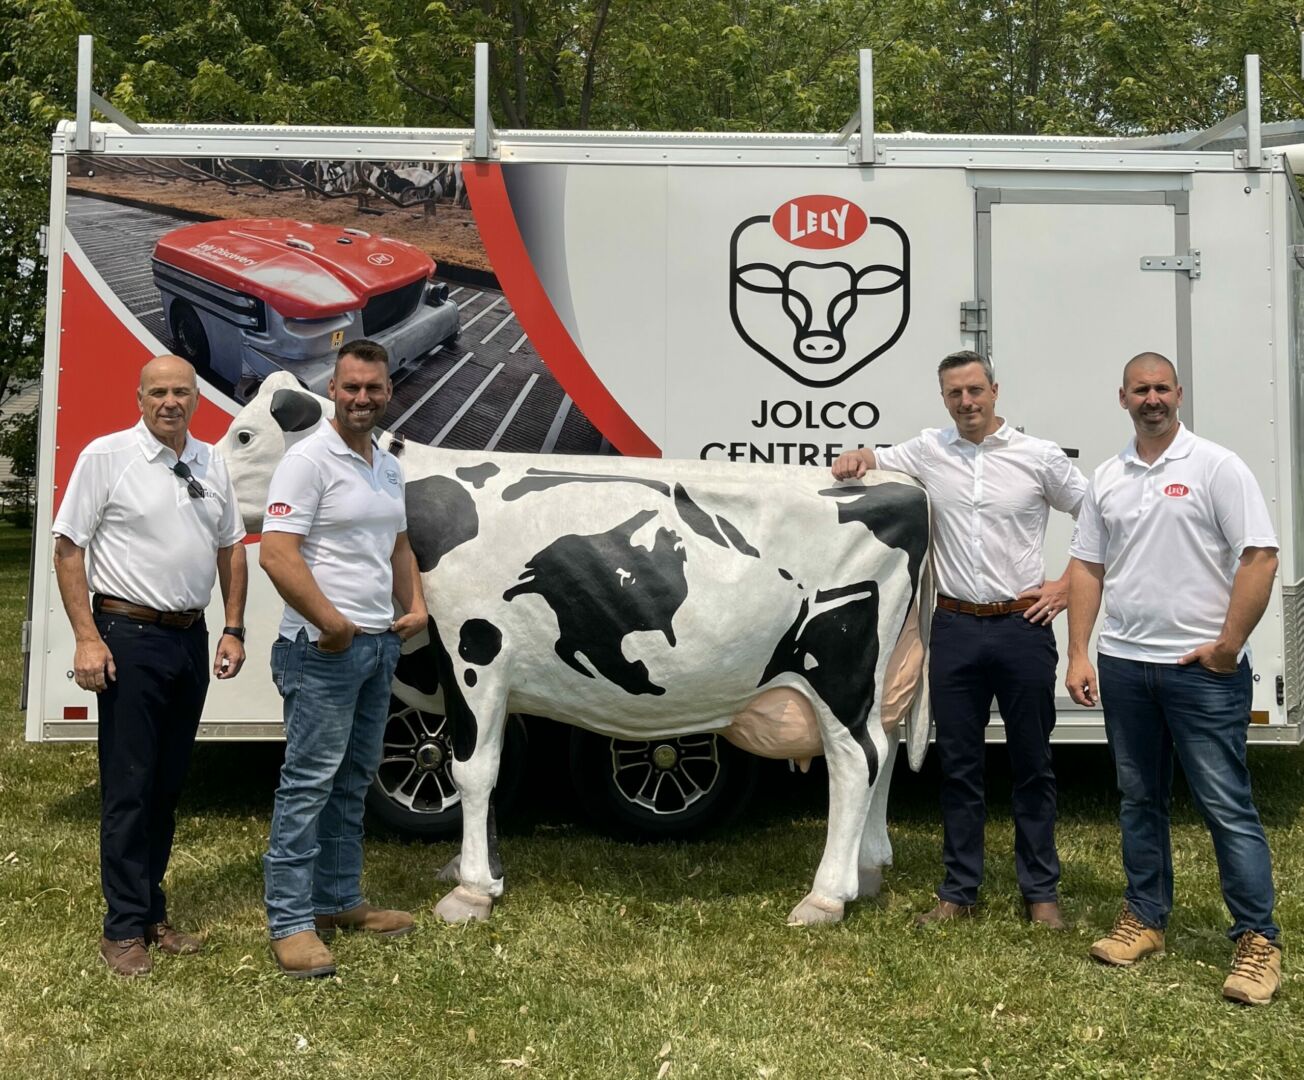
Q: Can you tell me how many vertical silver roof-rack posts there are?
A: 4